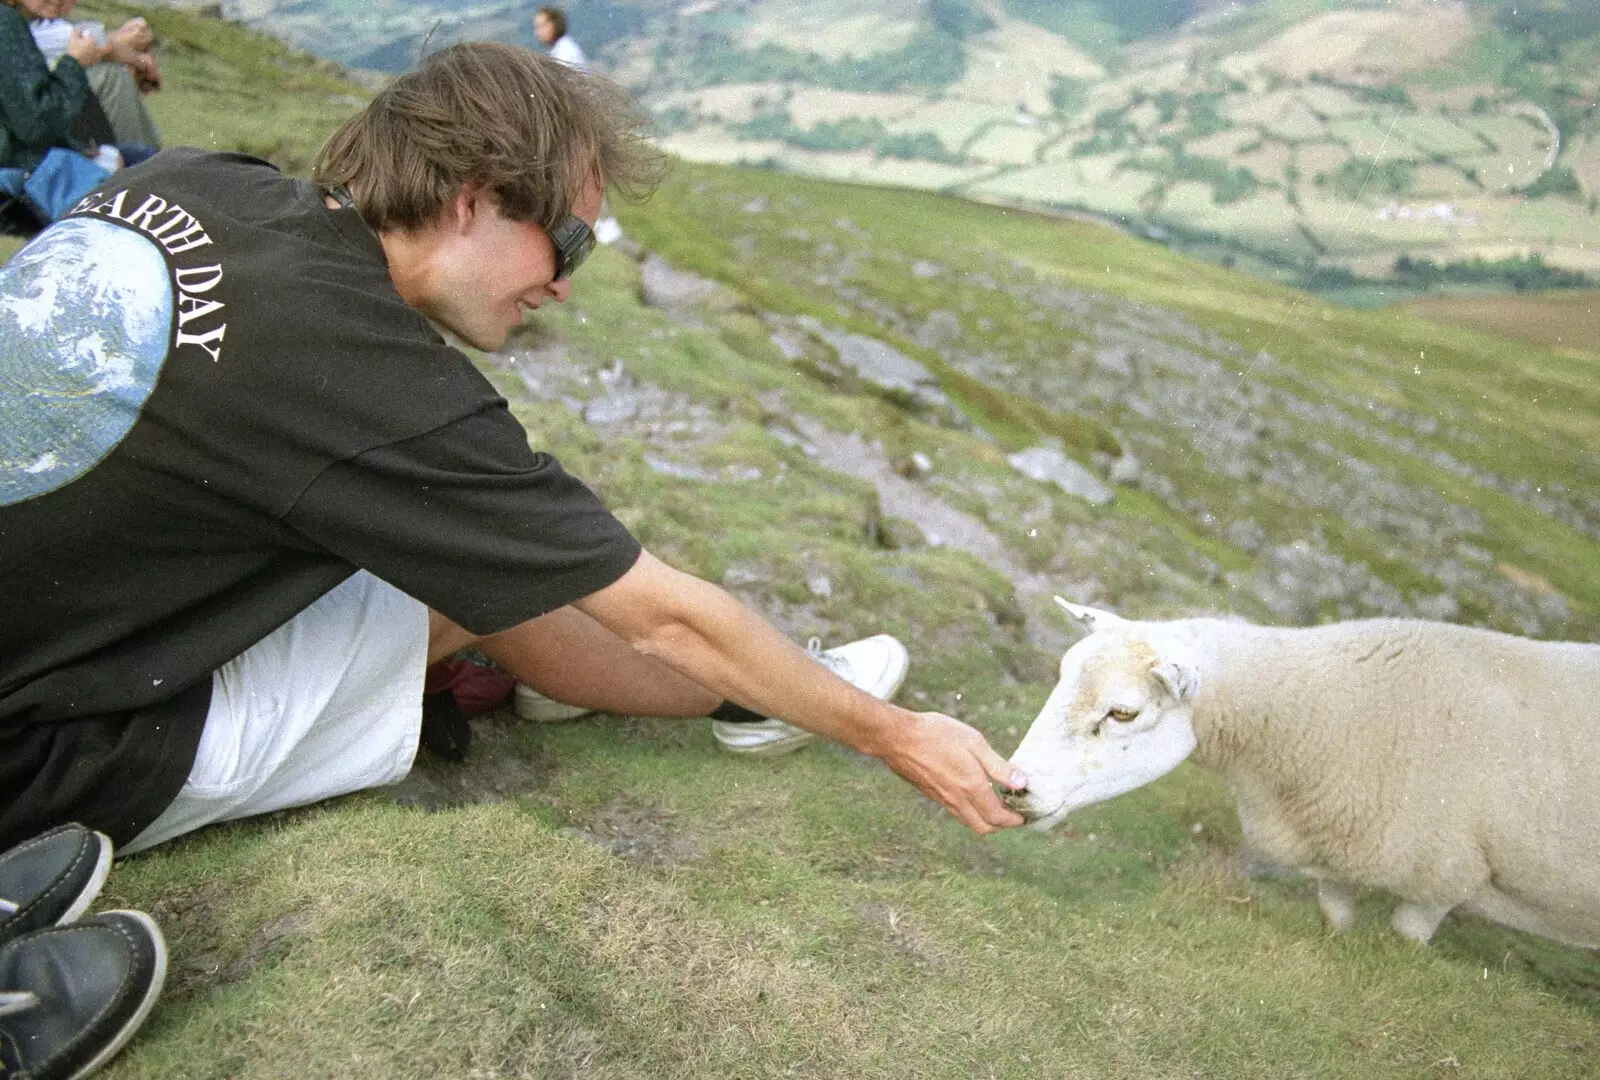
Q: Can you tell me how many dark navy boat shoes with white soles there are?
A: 2